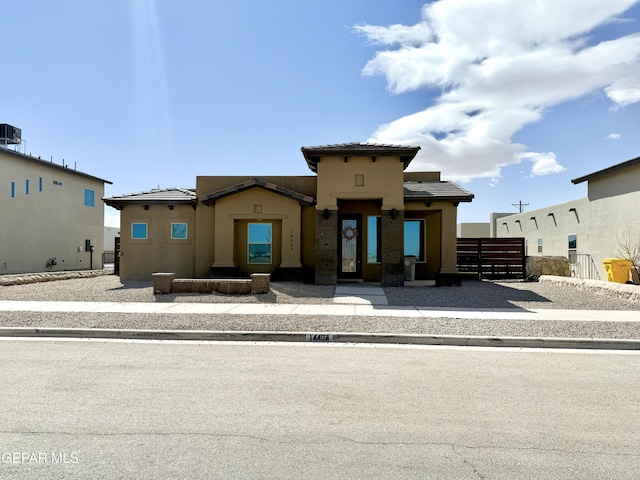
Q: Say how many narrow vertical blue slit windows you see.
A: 3